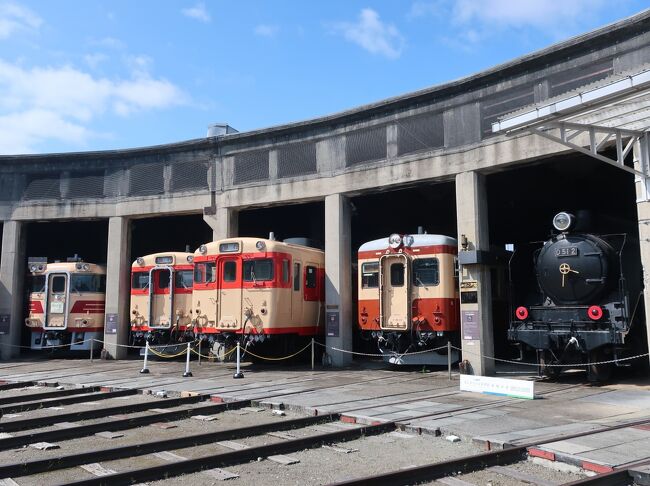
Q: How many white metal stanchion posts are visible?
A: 3